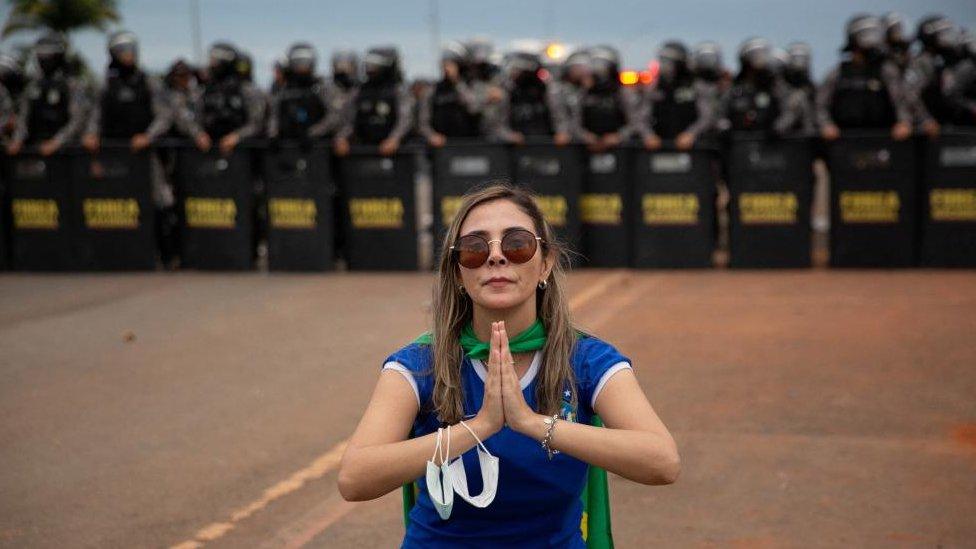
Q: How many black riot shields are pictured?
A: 12